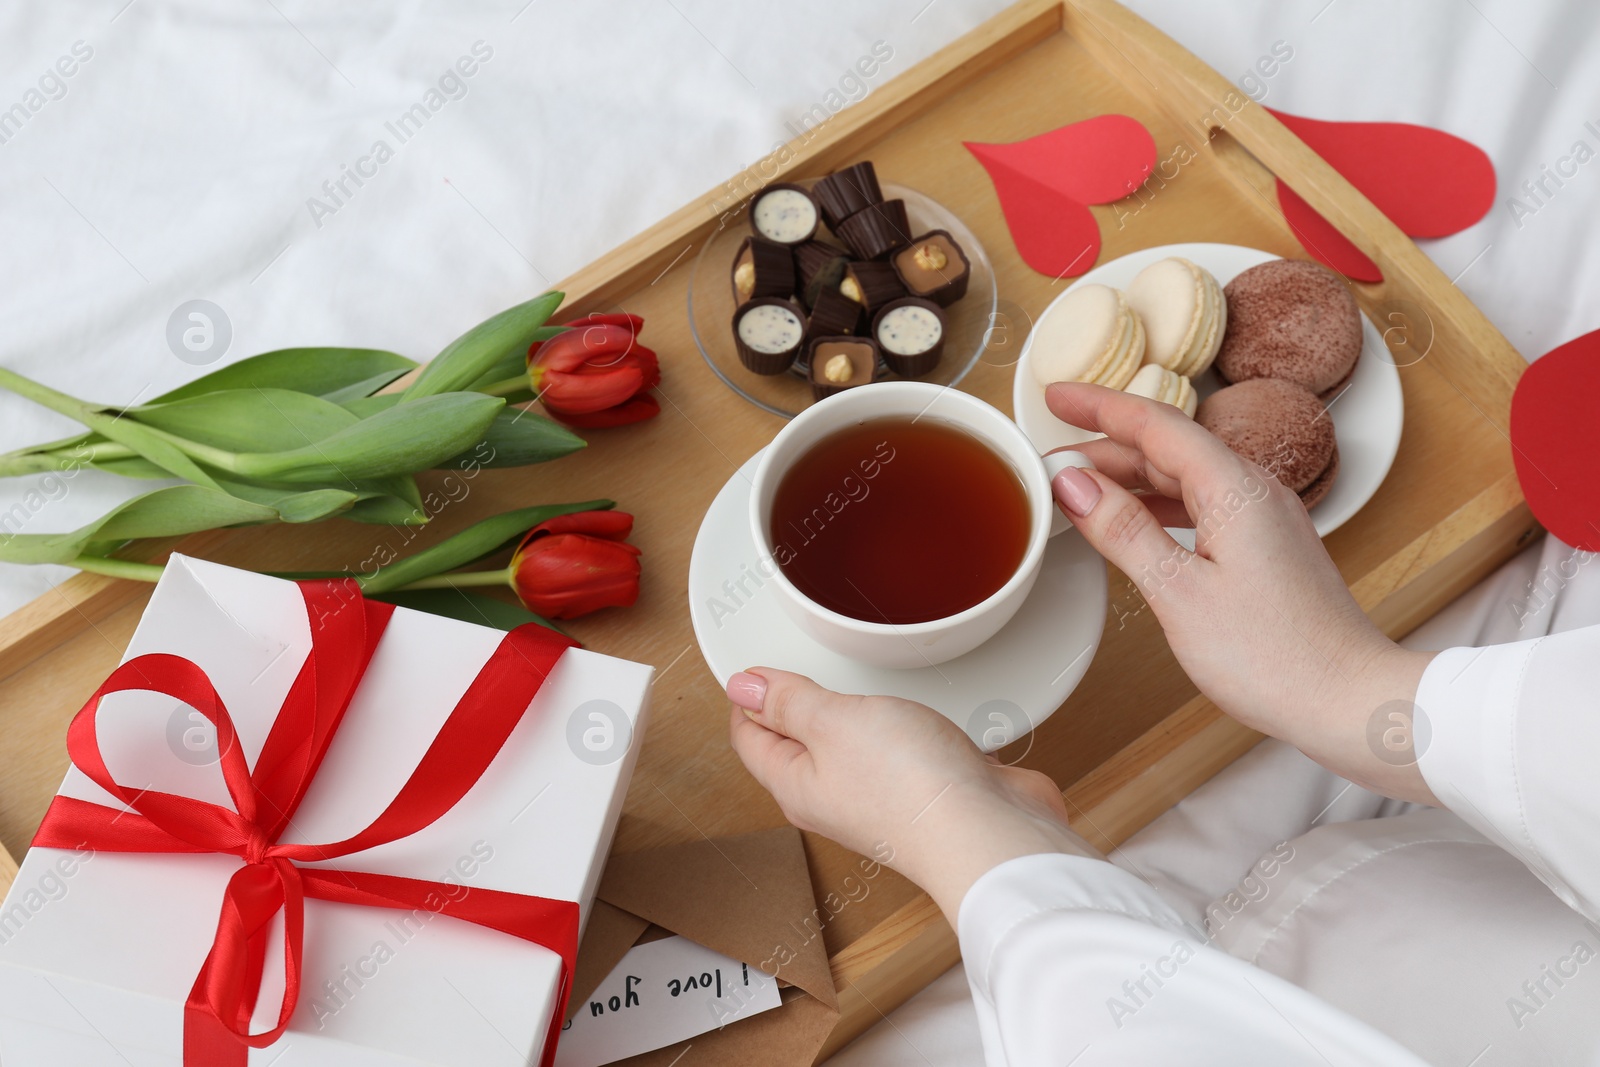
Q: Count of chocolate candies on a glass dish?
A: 11